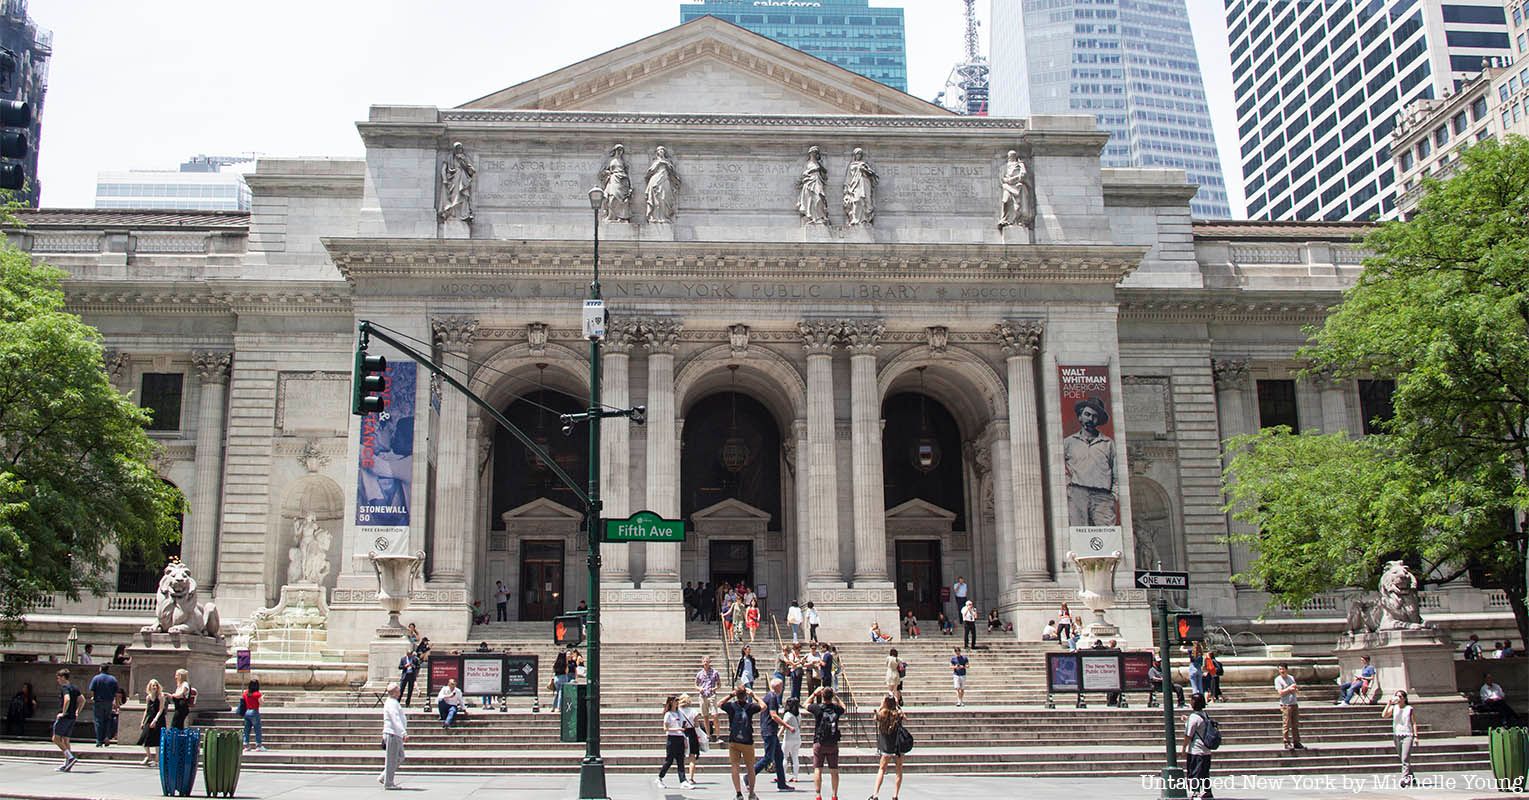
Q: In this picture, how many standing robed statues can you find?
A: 6